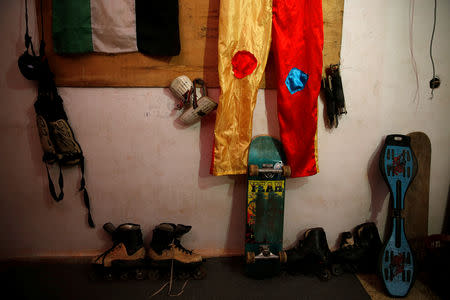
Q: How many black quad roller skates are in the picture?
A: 2